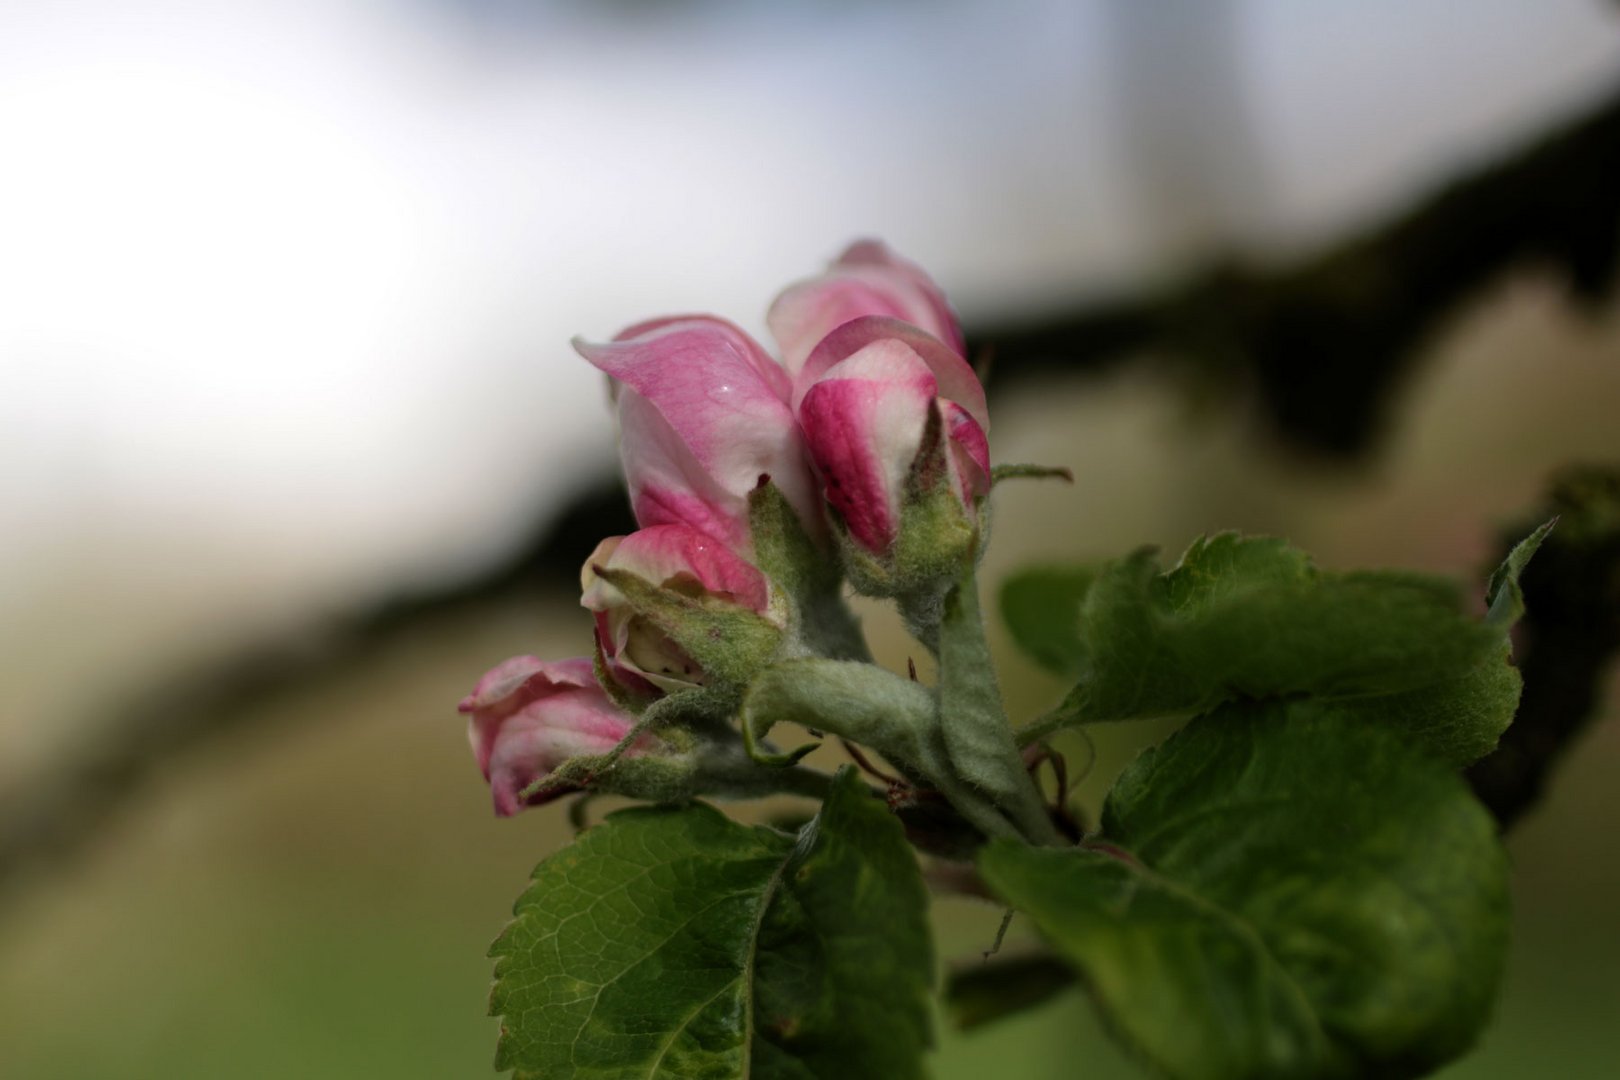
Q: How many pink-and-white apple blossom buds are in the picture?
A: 5